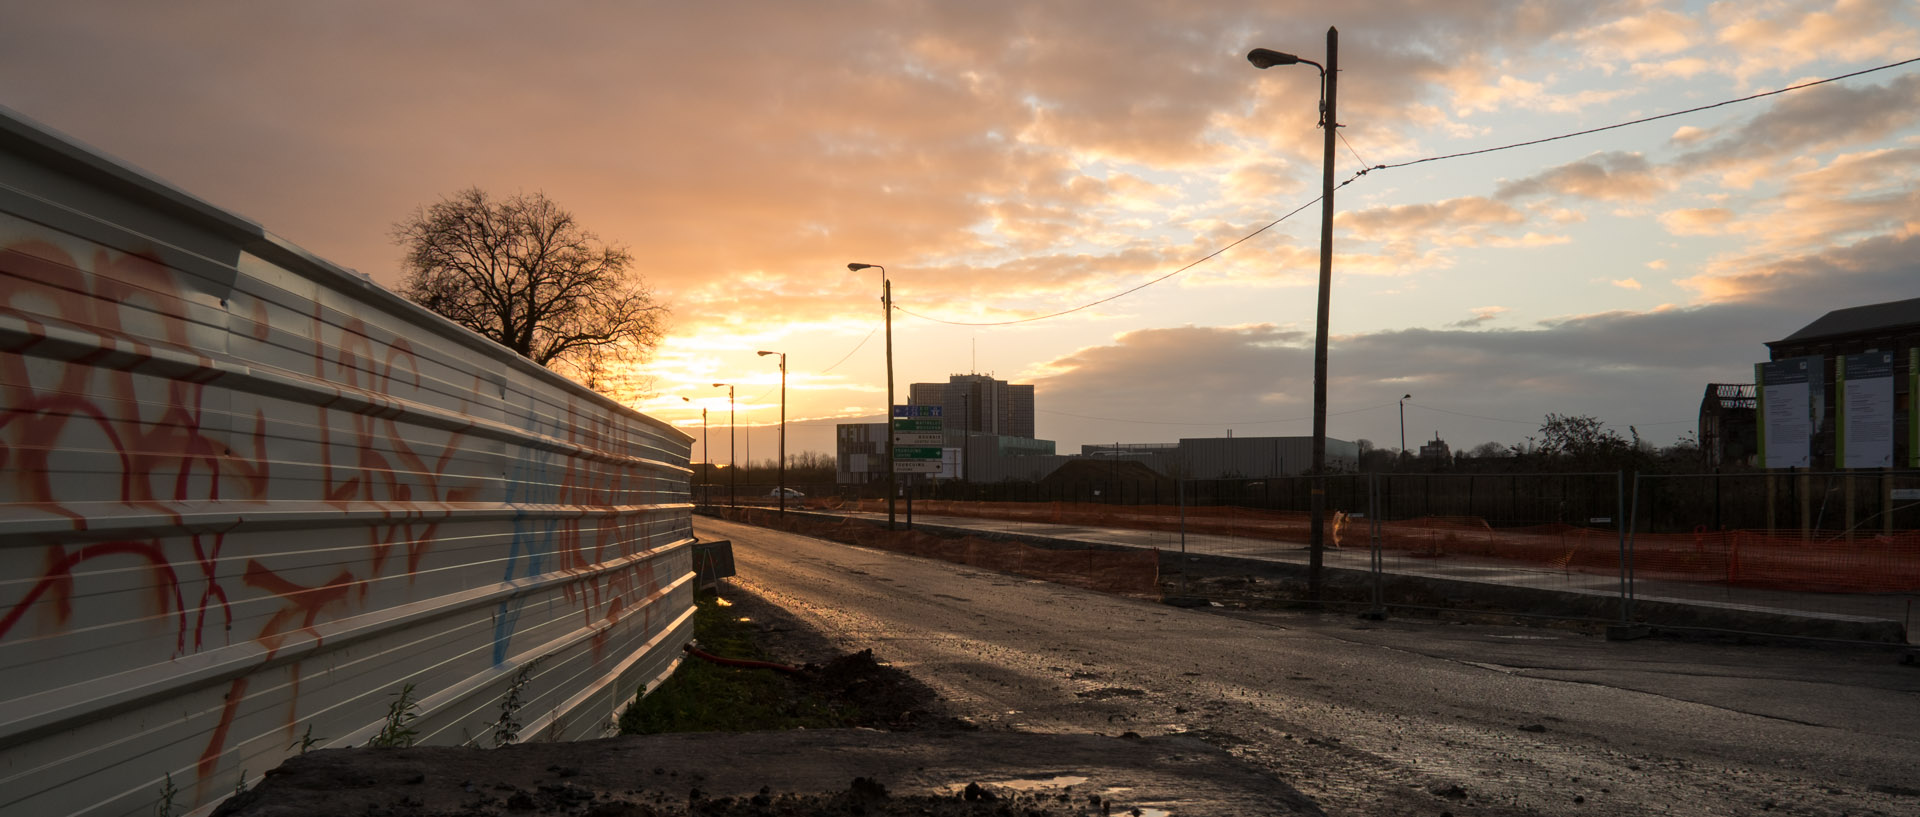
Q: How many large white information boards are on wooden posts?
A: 2